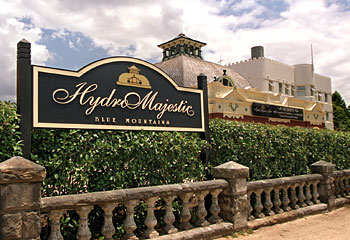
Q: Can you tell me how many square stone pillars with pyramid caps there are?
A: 3